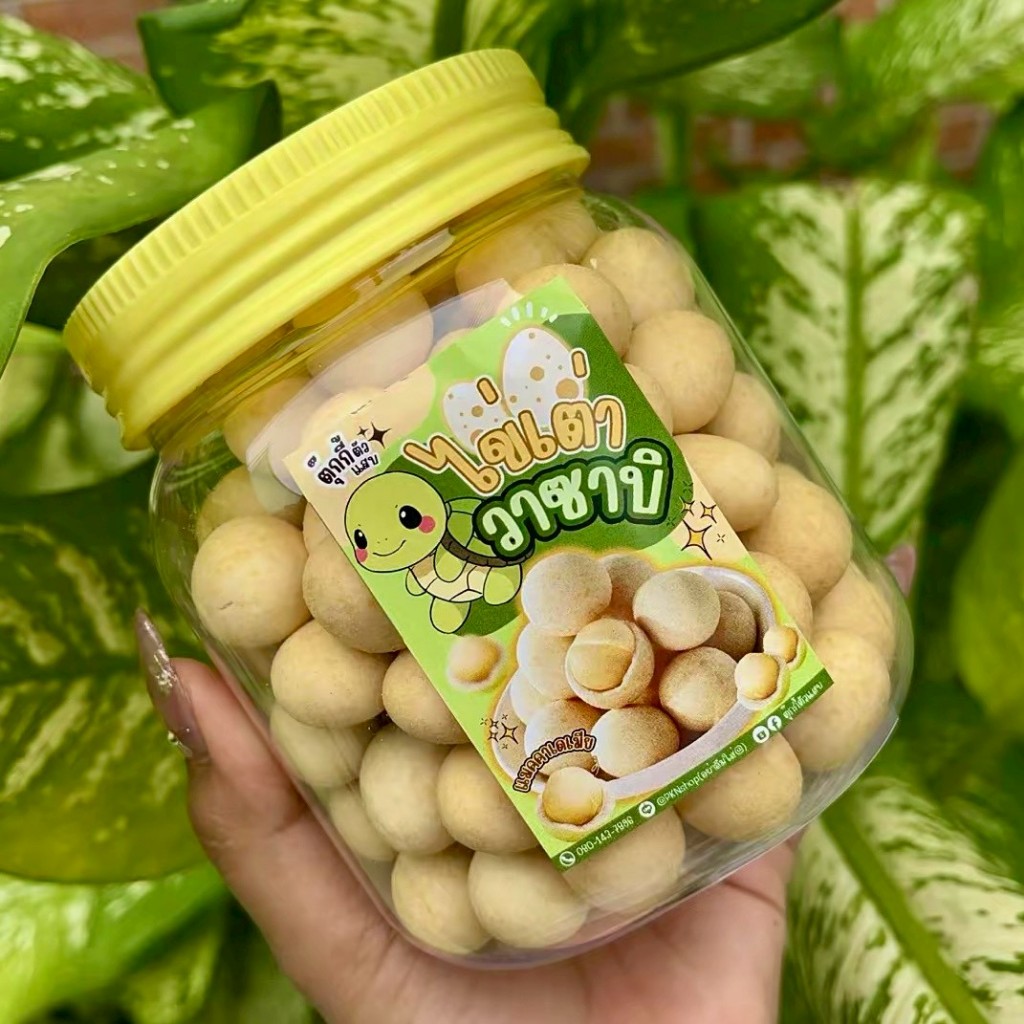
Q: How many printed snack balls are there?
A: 14